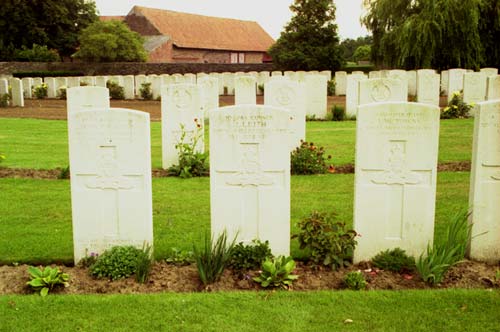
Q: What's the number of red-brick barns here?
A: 1